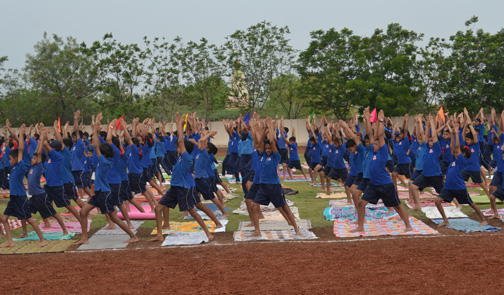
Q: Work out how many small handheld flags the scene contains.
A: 7